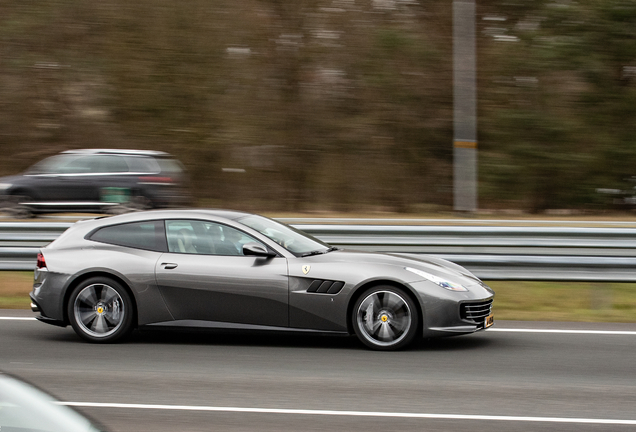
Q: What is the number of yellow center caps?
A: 2